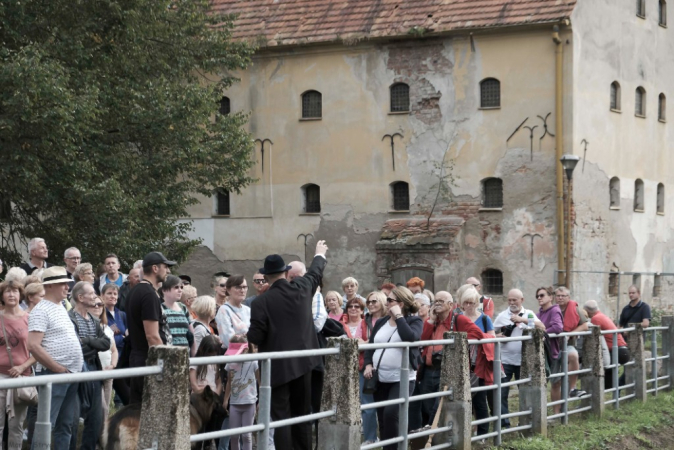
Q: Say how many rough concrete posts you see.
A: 7